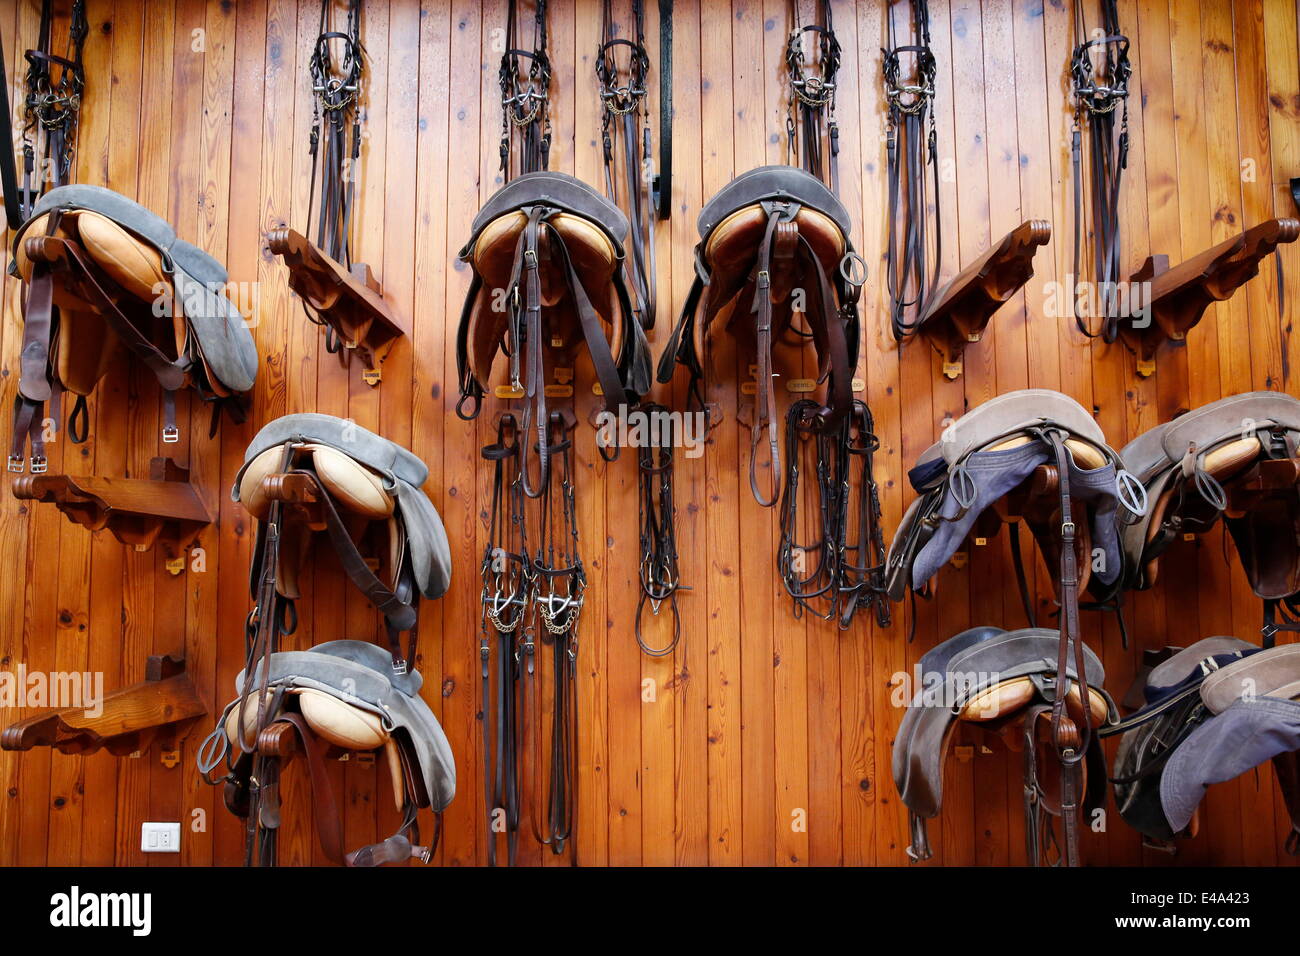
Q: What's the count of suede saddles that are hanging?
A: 9